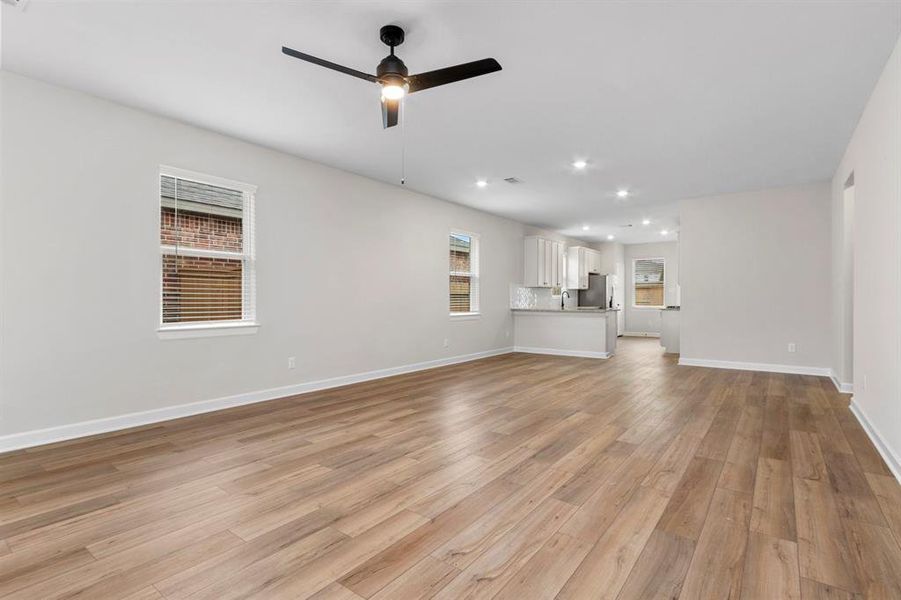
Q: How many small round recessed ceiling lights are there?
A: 7